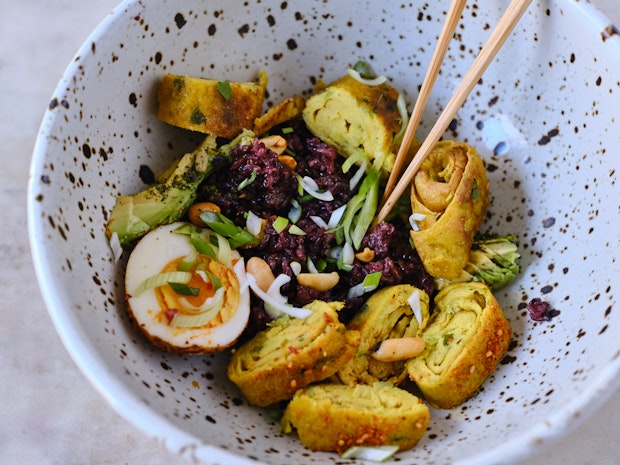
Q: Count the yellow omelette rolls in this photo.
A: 7